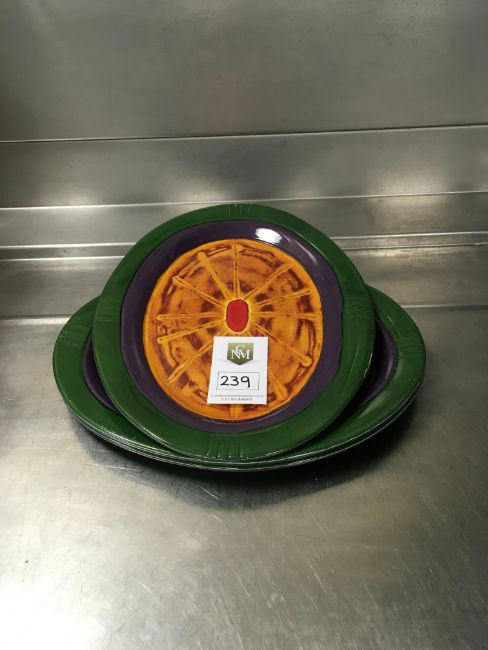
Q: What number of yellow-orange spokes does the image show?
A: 12